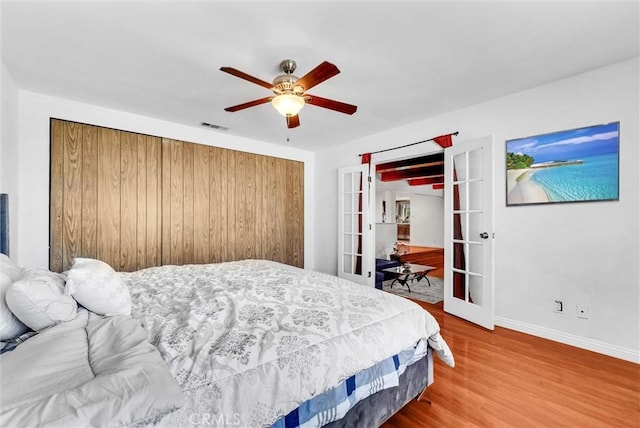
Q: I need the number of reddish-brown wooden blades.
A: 5